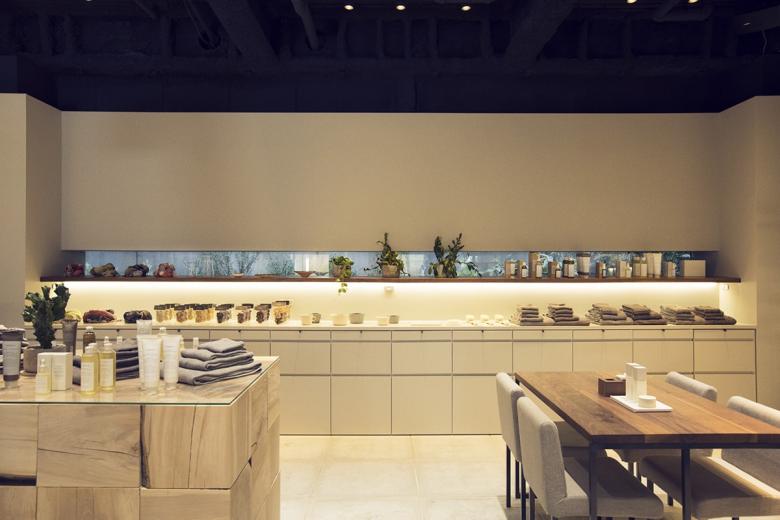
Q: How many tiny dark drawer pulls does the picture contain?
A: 11